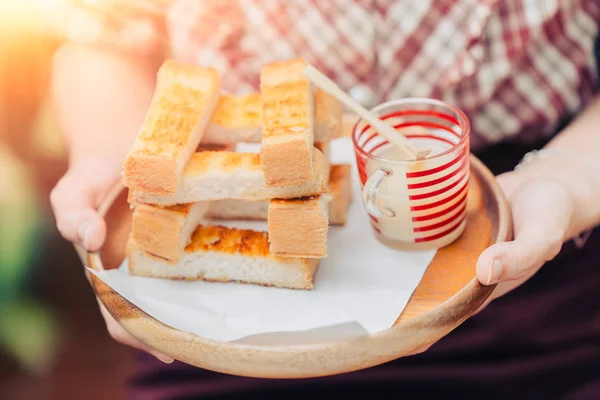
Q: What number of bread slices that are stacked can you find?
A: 8